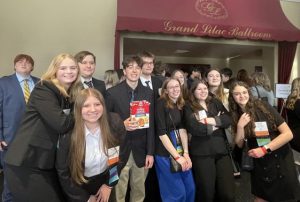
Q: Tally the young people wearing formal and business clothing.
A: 11